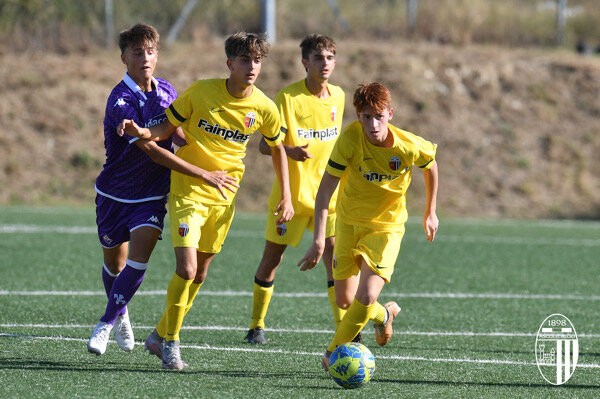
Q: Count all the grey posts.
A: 6